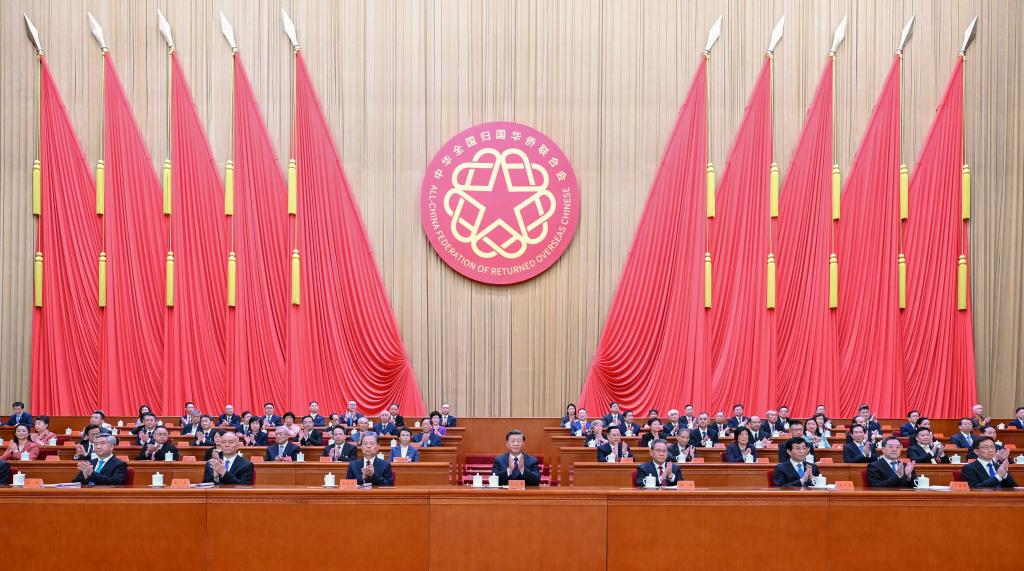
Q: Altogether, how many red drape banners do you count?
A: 10